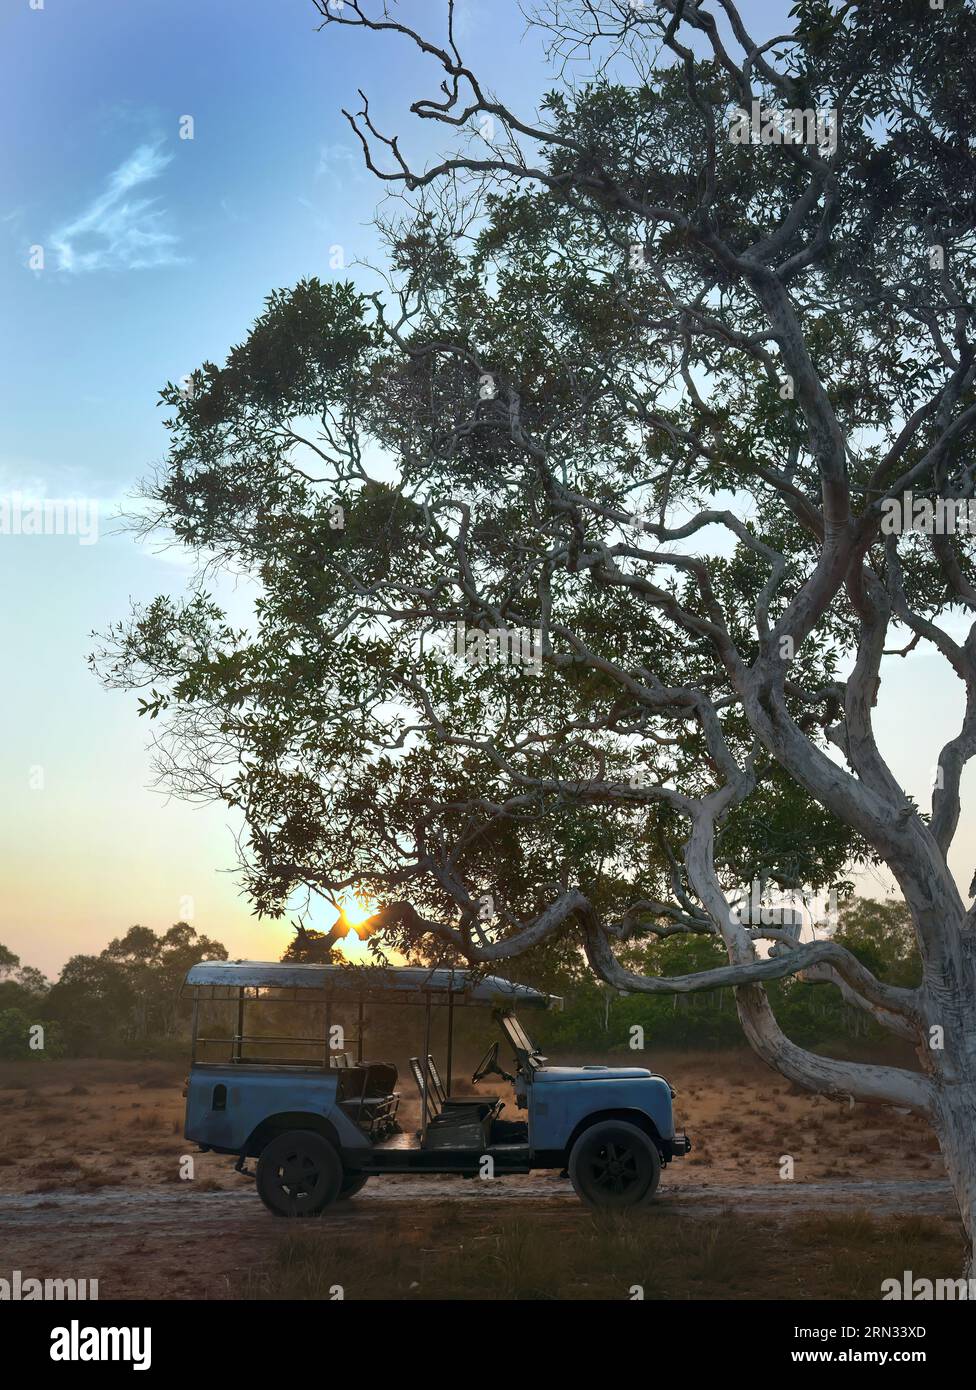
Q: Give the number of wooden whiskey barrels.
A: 0